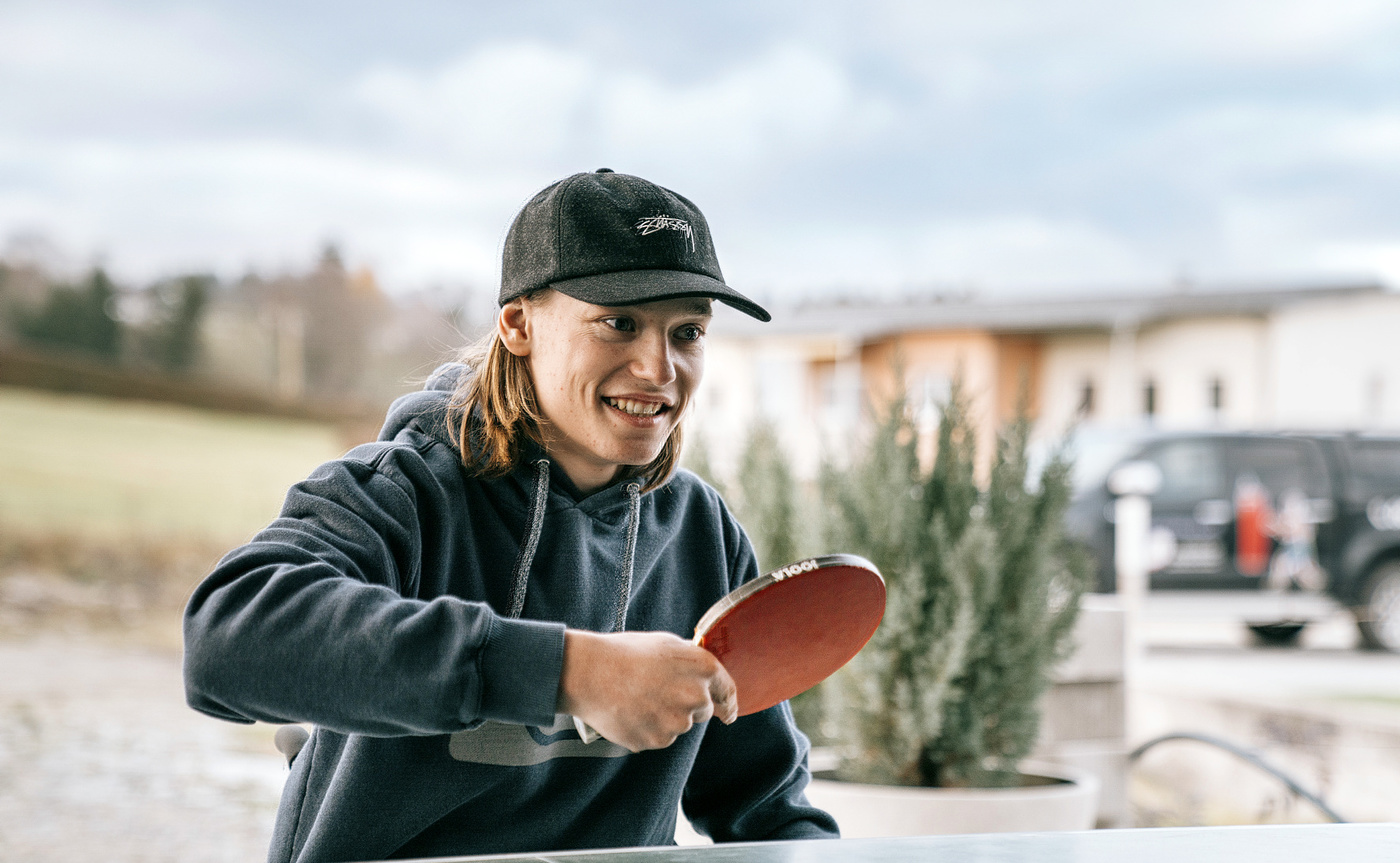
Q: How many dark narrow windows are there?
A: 3